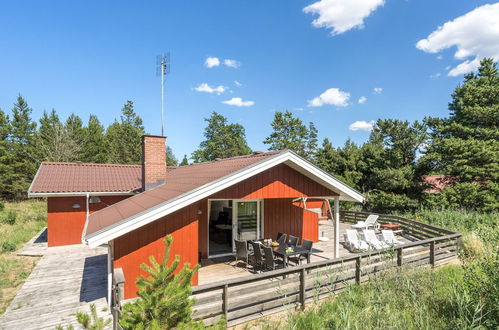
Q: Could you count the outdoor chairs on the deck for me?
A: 10